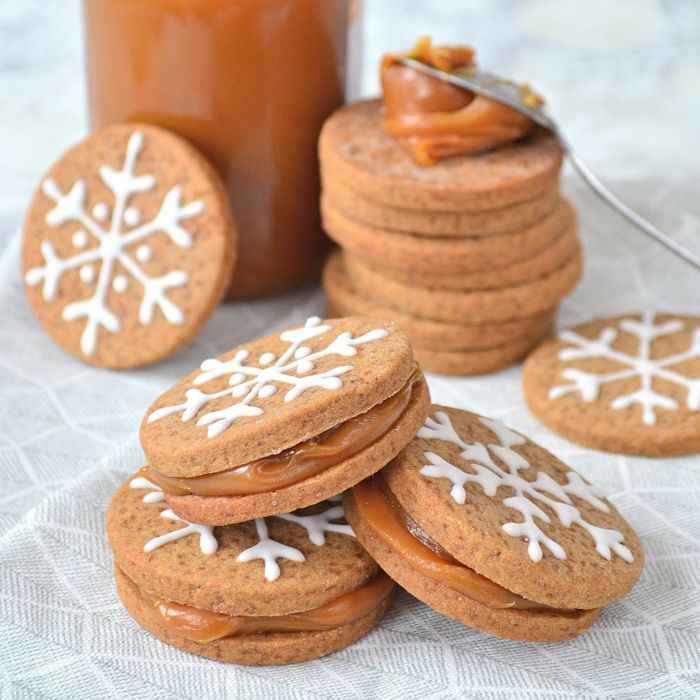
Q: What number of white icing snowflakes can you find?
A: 5